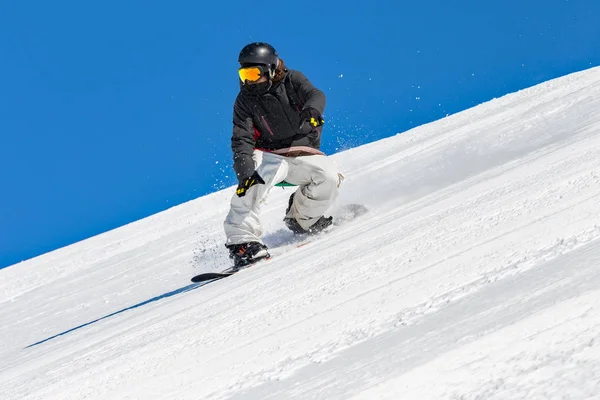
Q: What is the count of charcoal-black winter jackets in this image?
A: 1